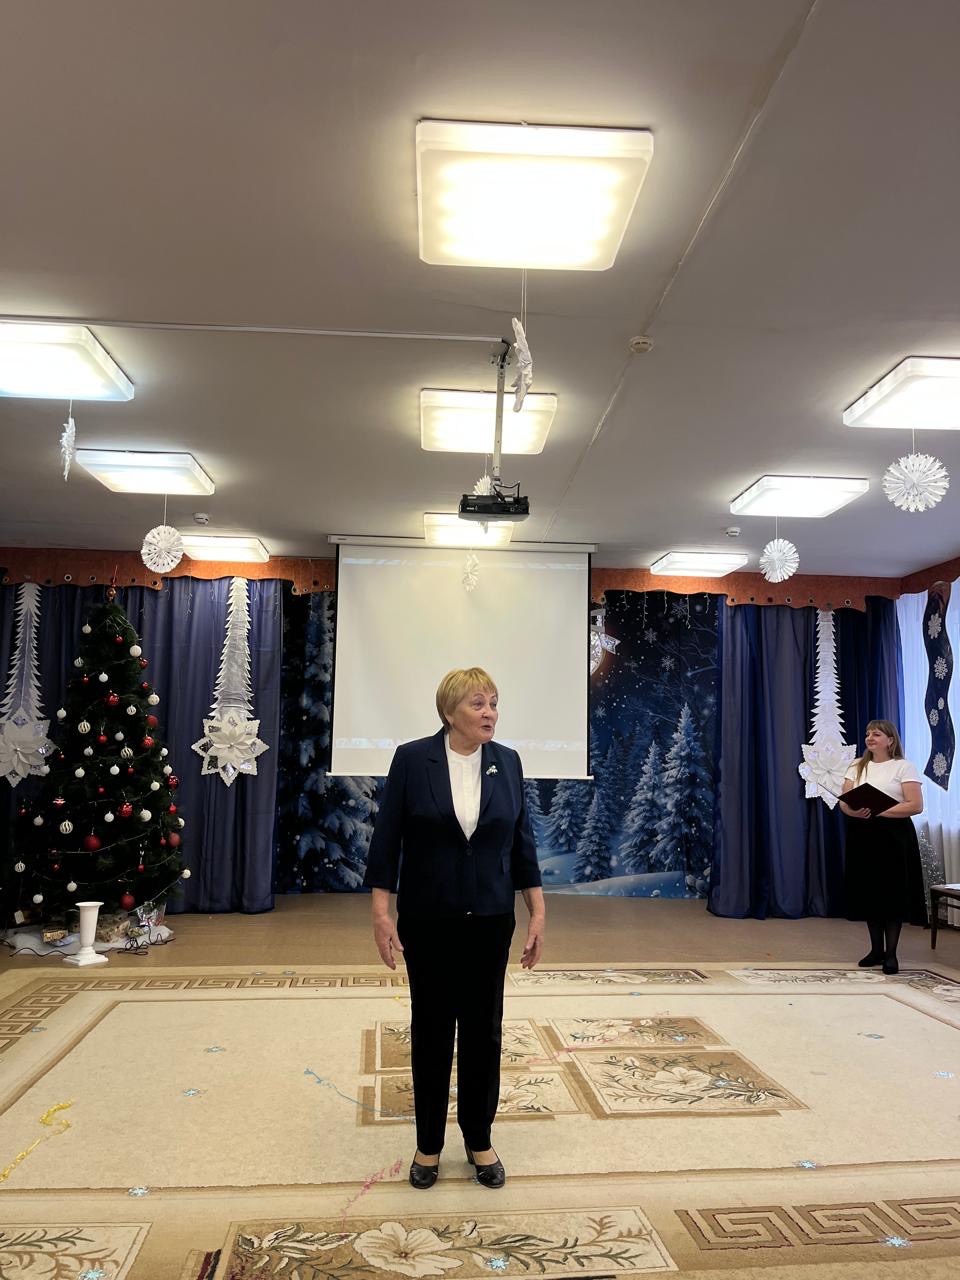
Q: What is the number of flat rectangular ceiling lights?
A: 9